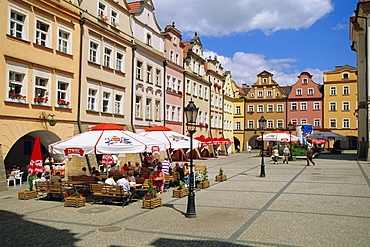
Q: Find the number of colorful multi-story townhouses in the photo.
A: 11